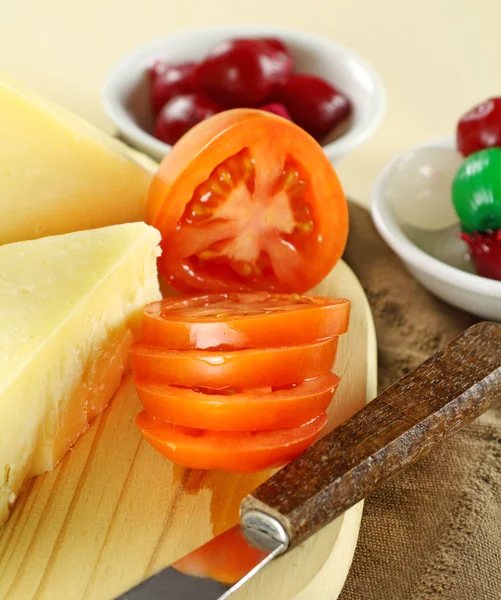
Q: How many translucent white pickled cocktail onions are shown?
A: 1